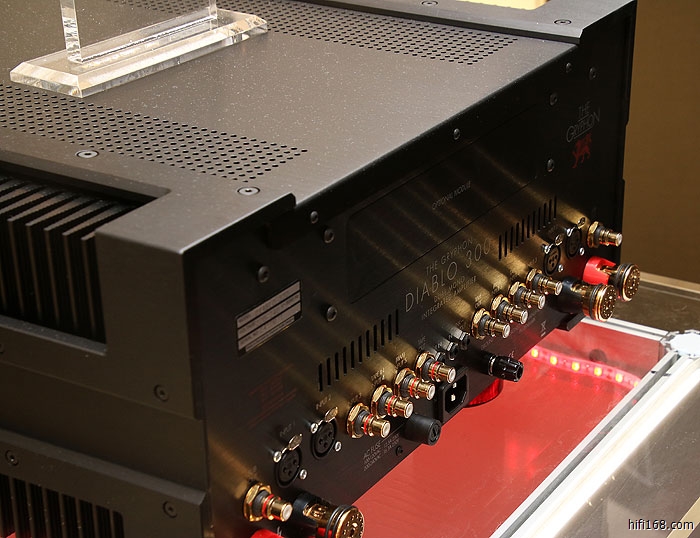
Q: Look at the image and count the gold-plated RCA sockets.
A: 10